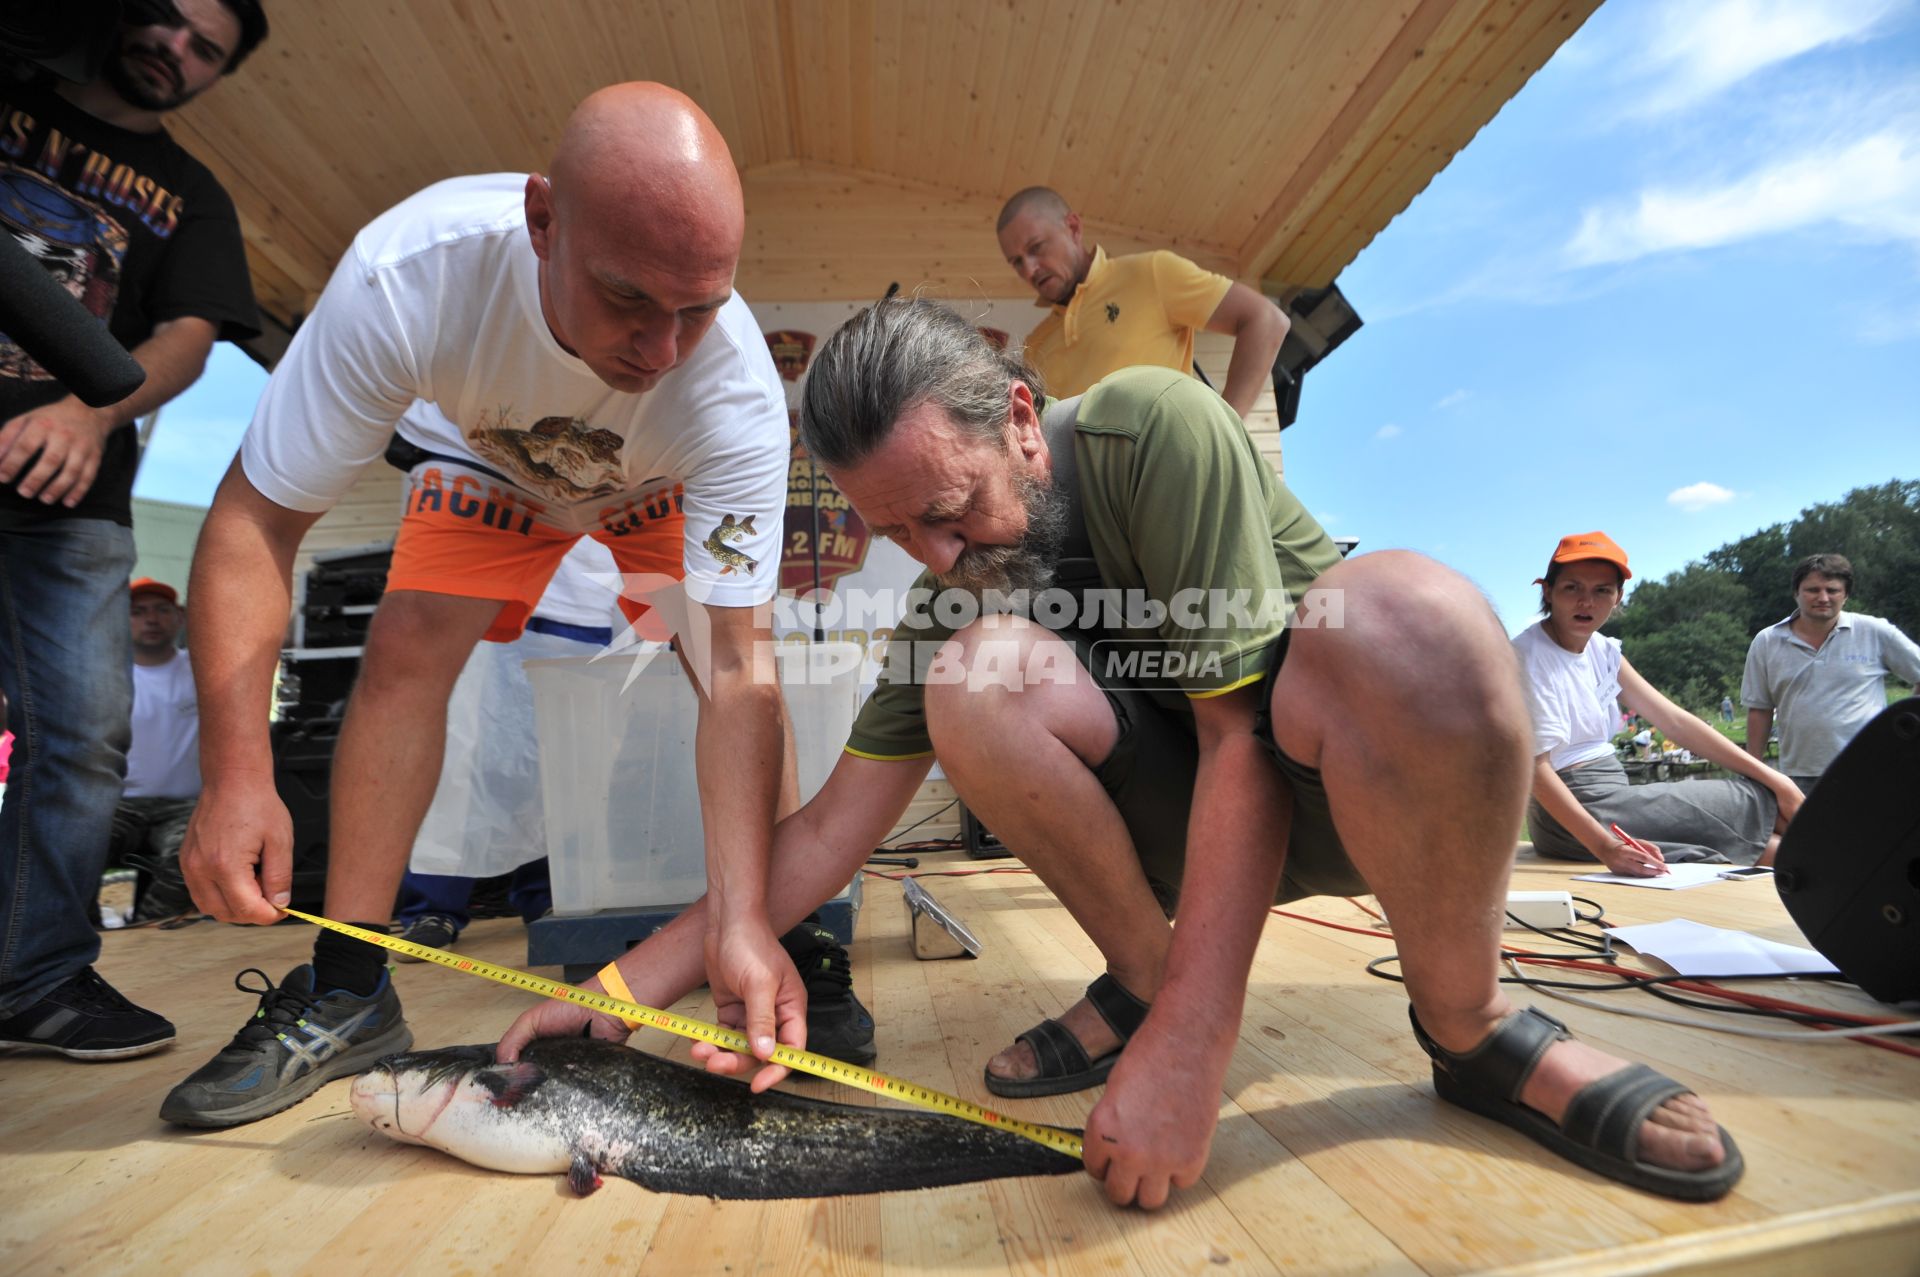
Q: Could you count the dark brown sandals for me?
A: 2